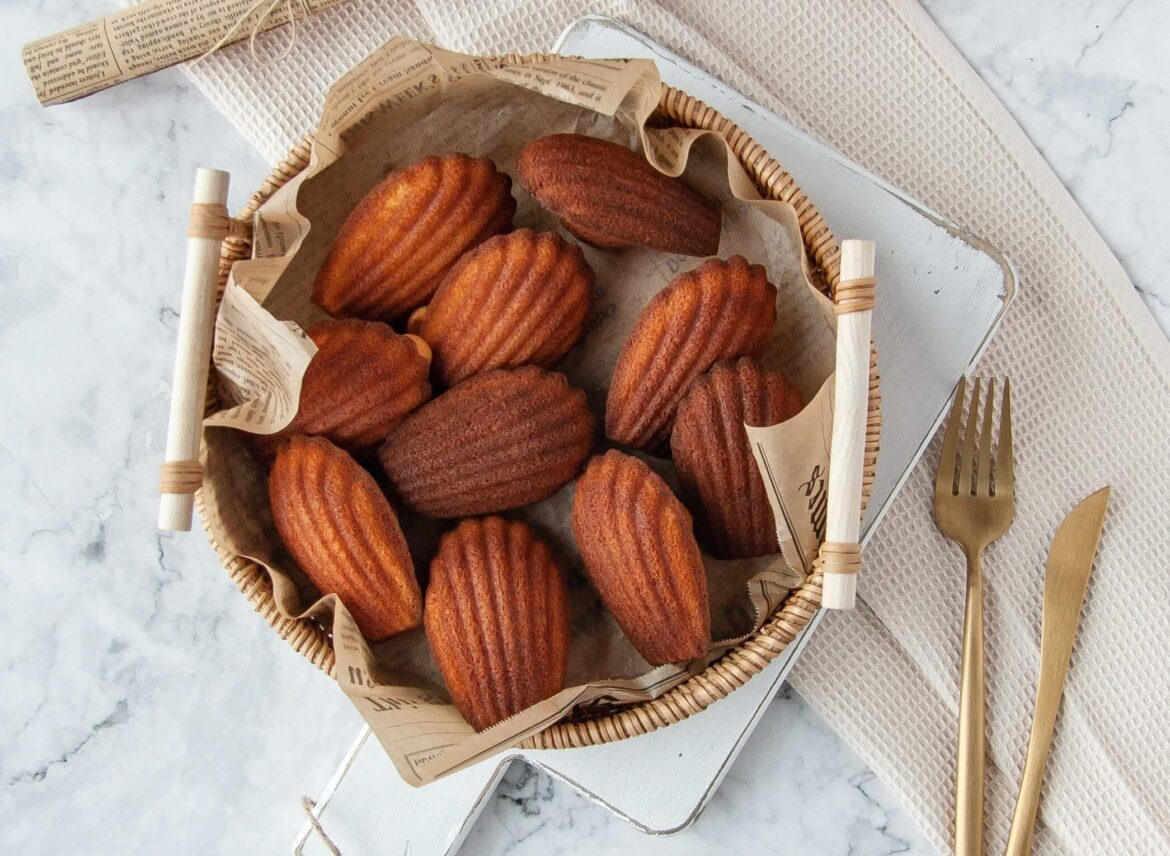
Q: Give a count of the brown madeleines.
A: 10